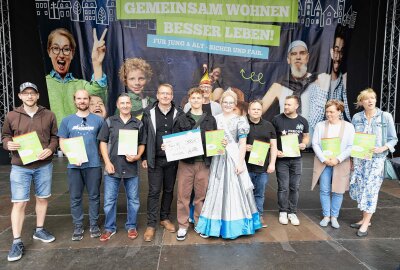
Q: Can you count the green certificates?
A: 8